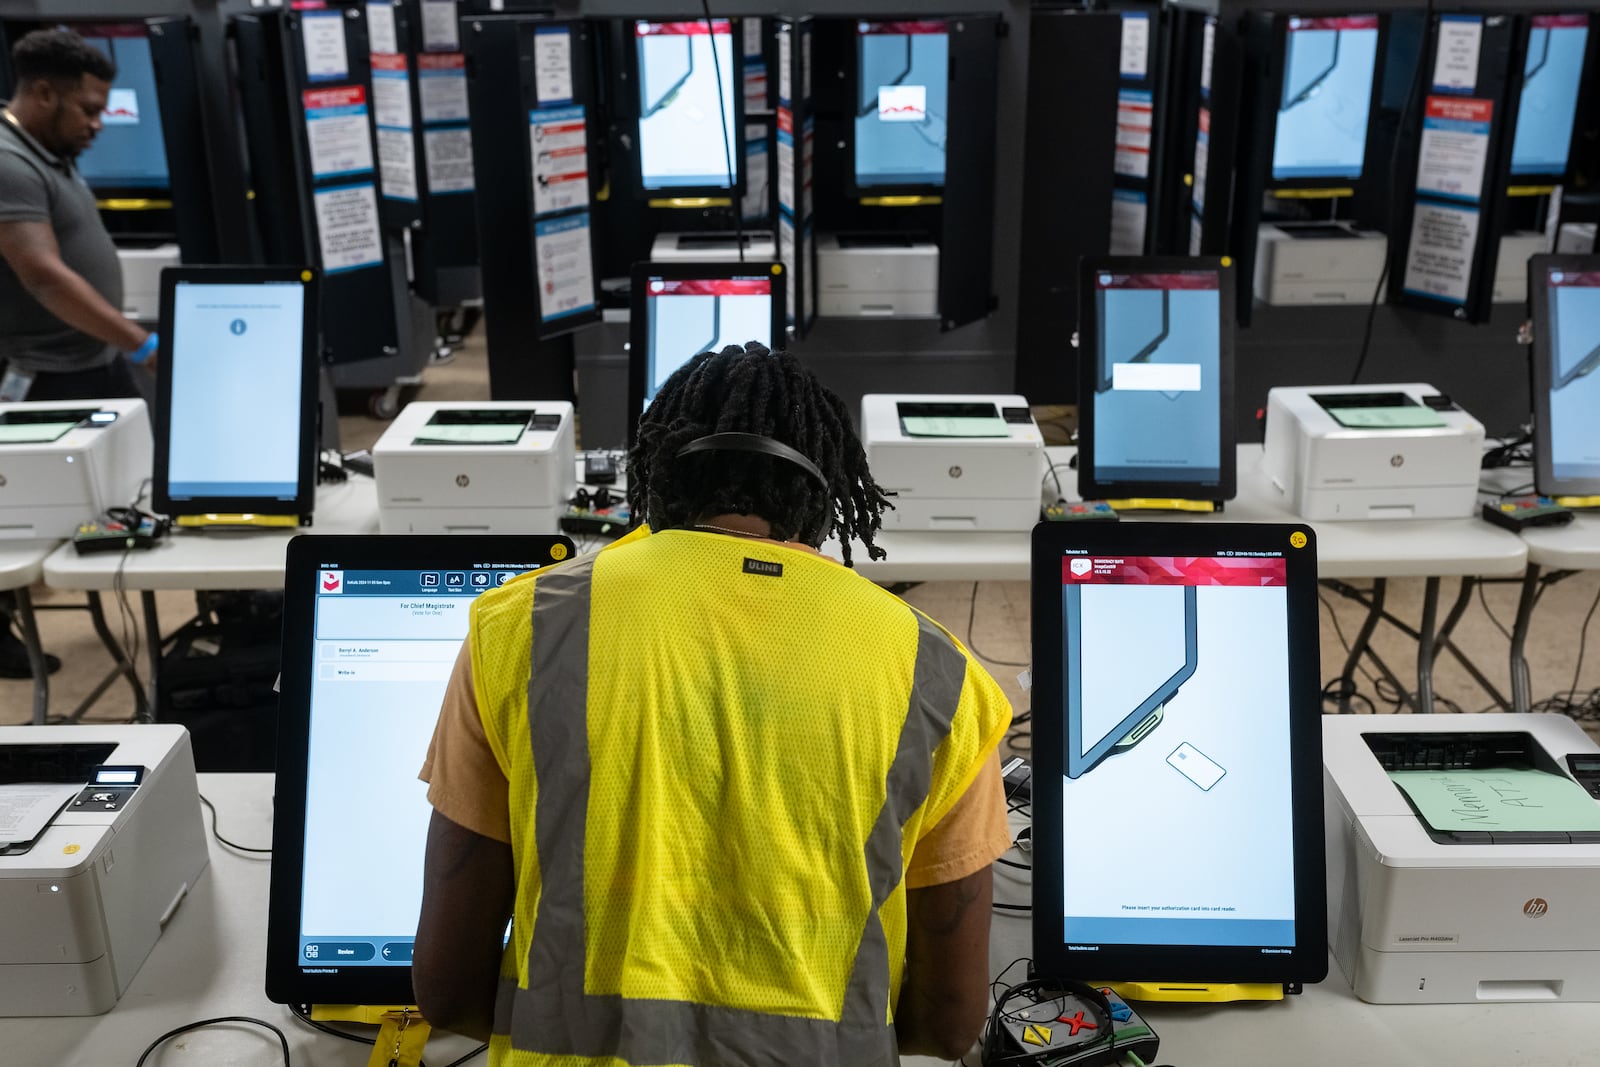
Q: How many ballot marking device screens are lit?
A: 11